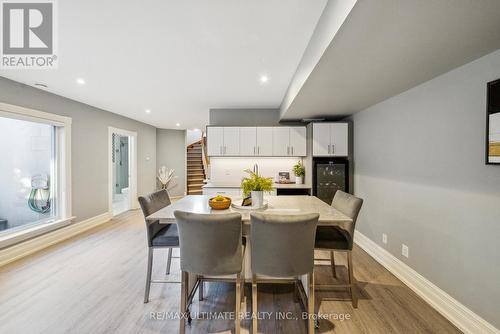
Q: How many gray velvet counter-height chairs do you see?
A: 4